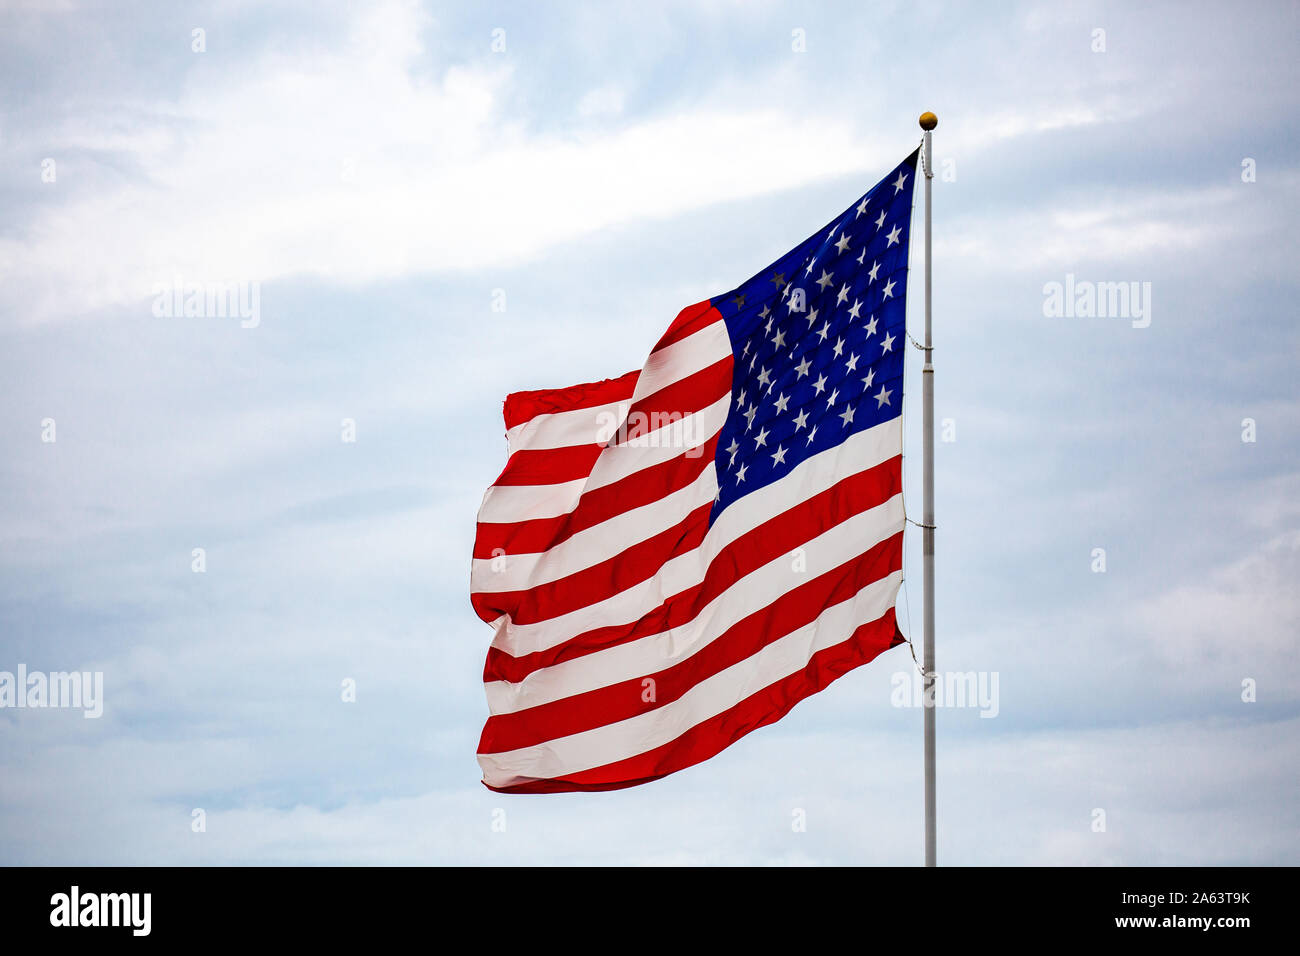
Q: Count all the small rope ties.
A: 4